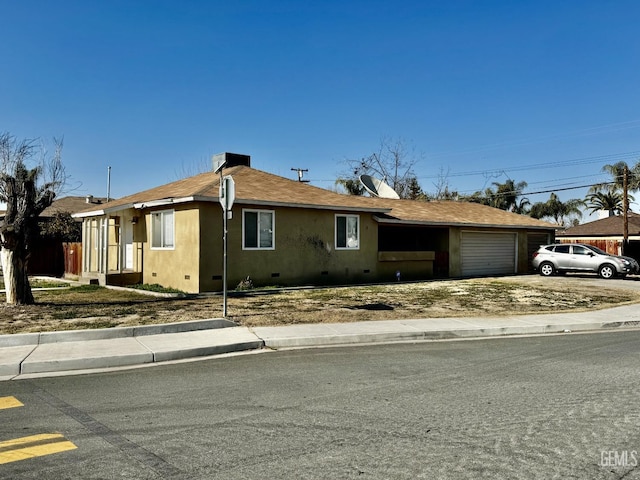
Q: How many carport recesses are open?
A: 1